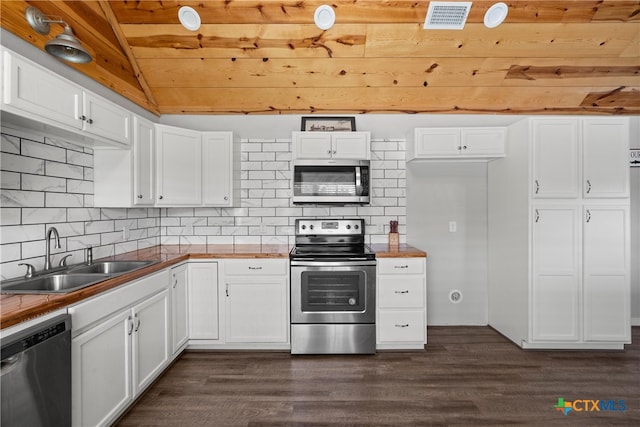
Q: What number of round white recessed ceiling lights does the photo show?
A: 3